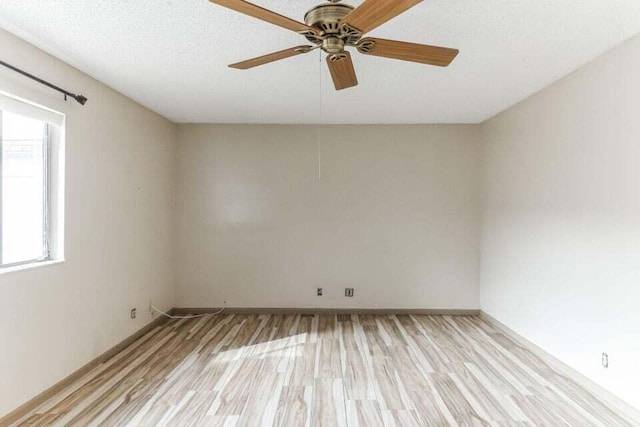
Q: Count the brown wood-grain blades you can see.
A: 5